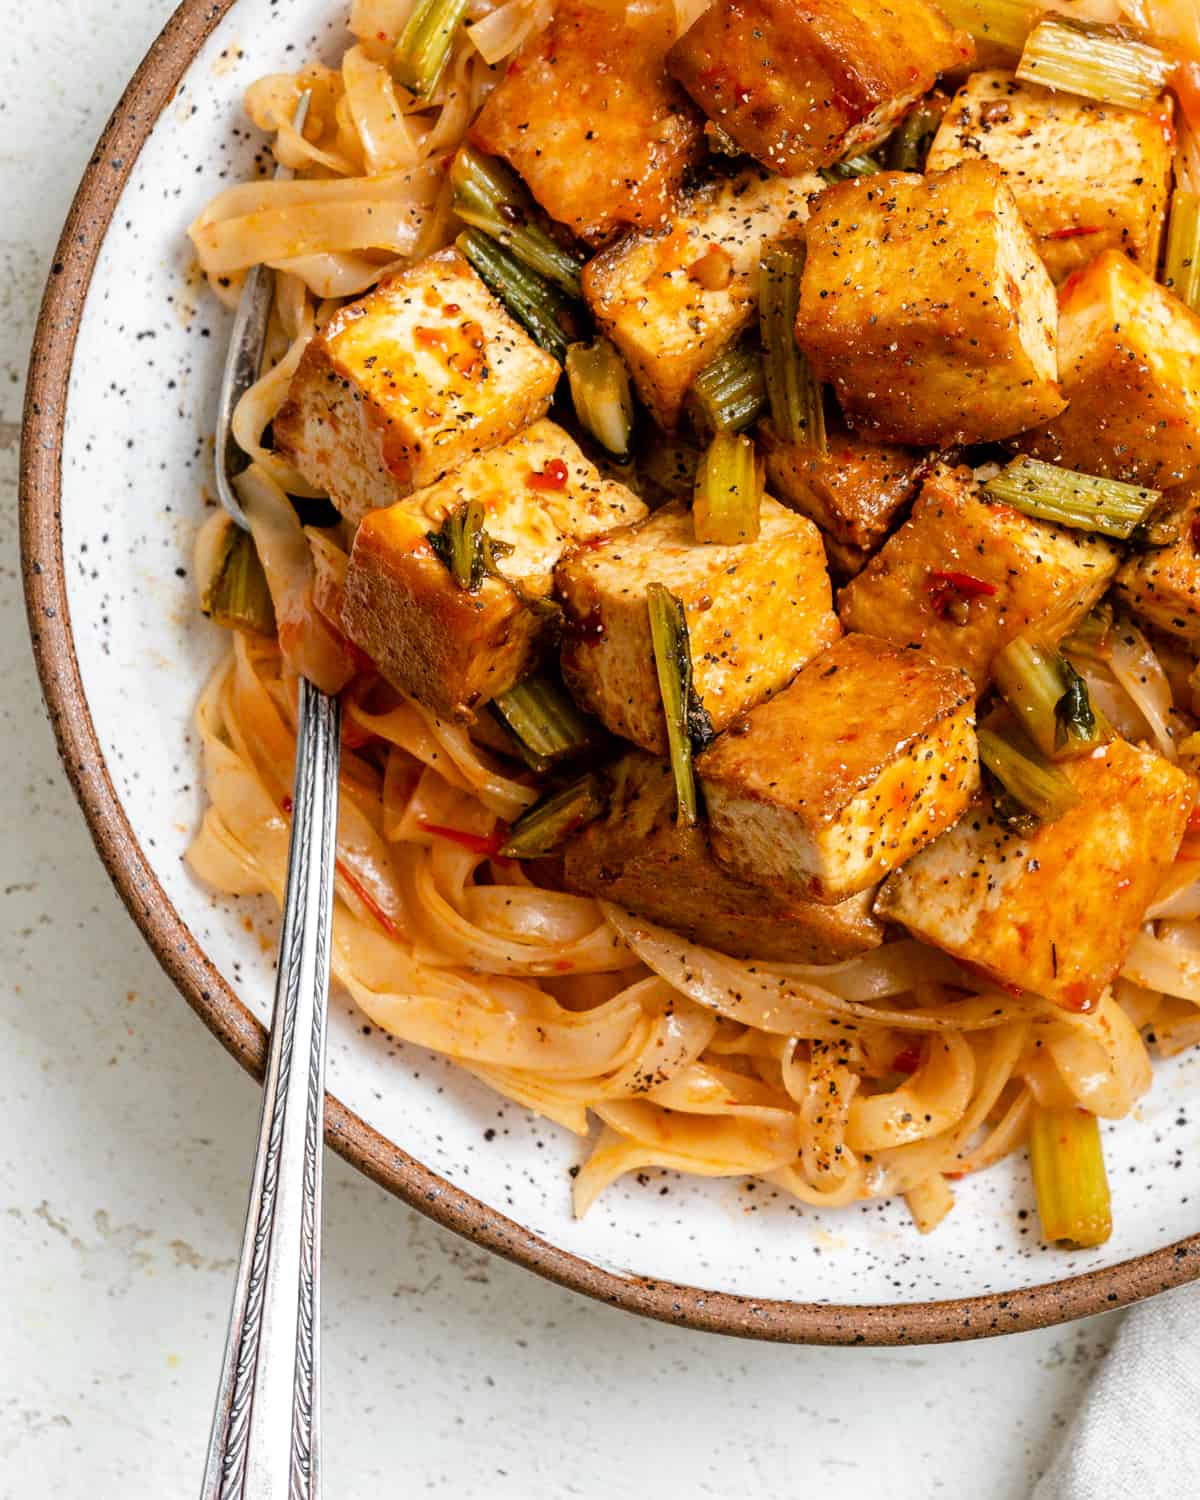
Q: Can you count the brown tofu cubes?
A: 15